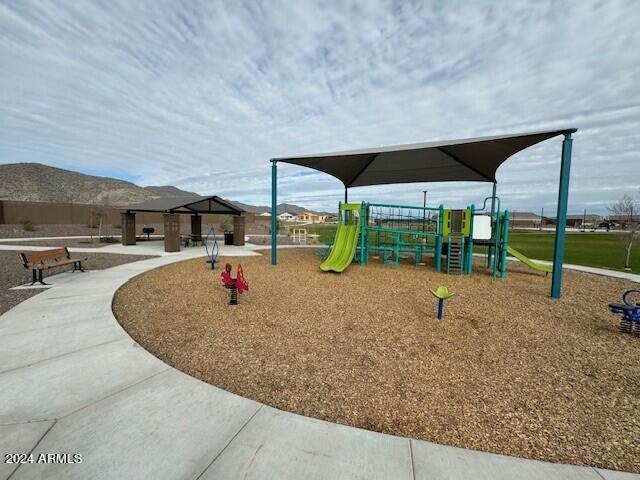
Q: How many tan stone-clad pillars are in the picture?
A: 4